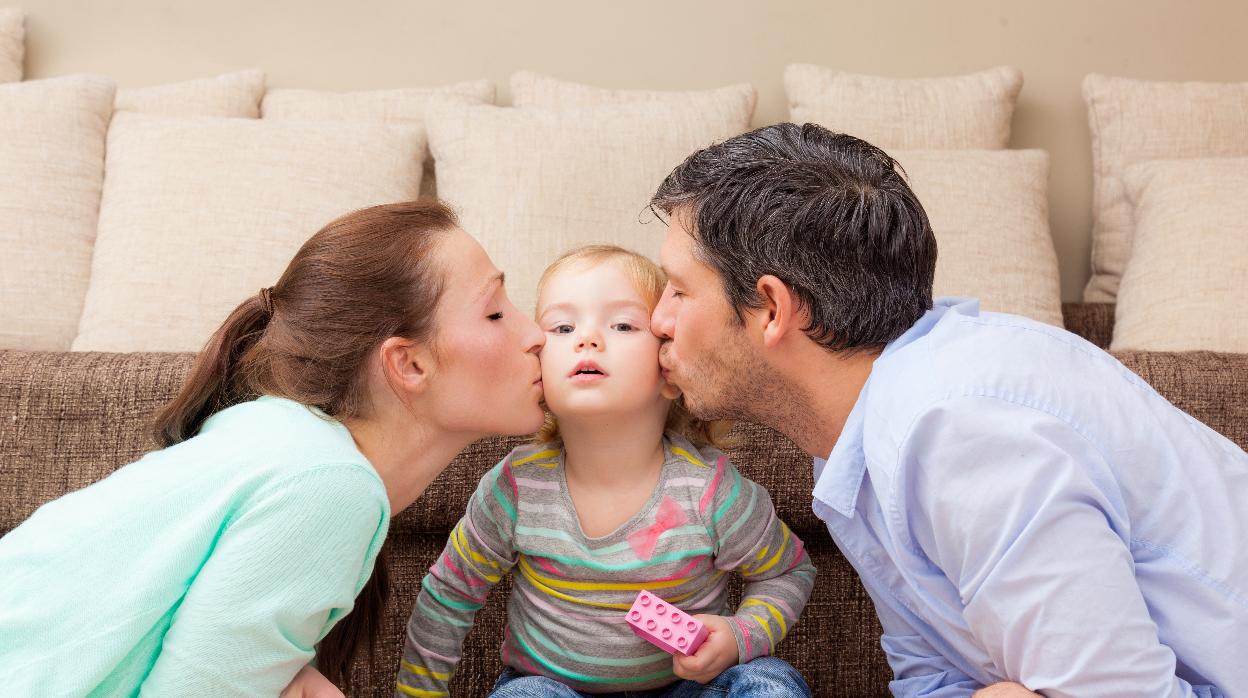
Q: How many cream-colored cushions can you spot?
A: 11